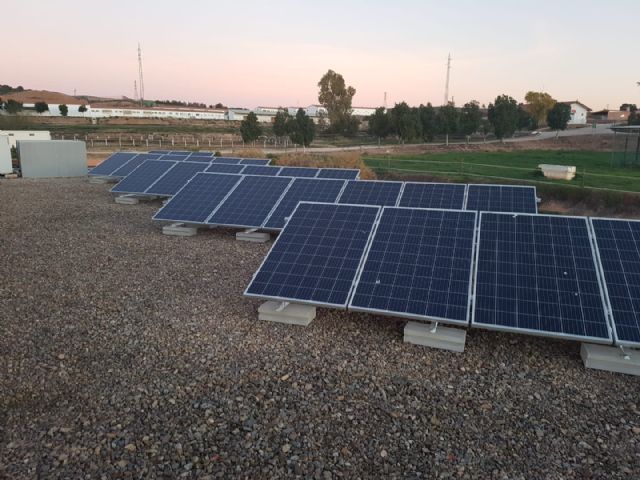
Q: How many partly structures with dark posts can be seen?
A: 1